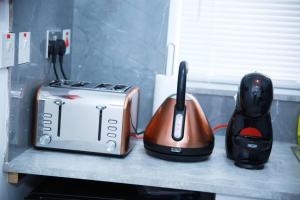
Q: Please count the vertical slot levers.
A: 2